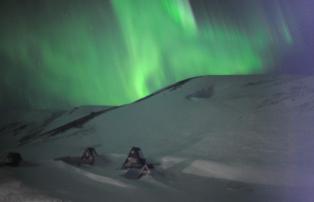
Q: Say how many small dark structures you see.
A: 3